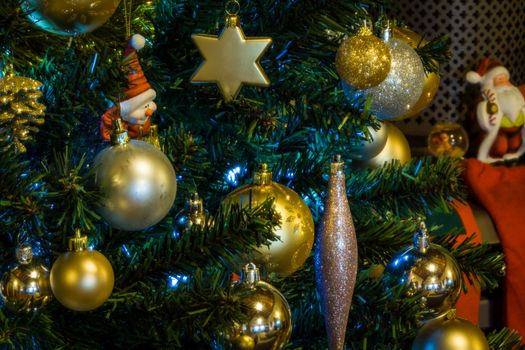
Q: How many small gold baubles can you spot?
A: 2